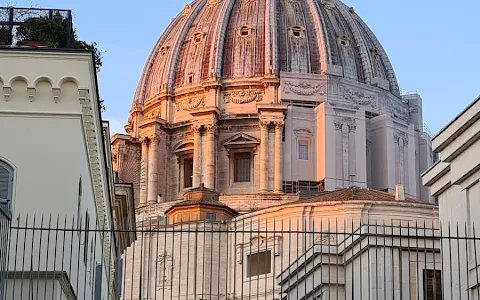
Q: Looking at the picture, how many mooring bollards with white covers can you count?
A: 0